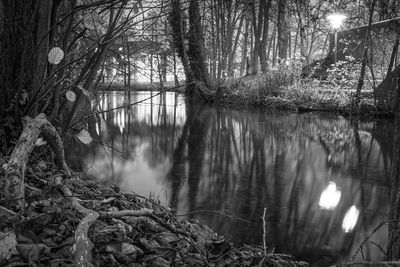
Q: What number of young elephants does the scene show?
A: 0